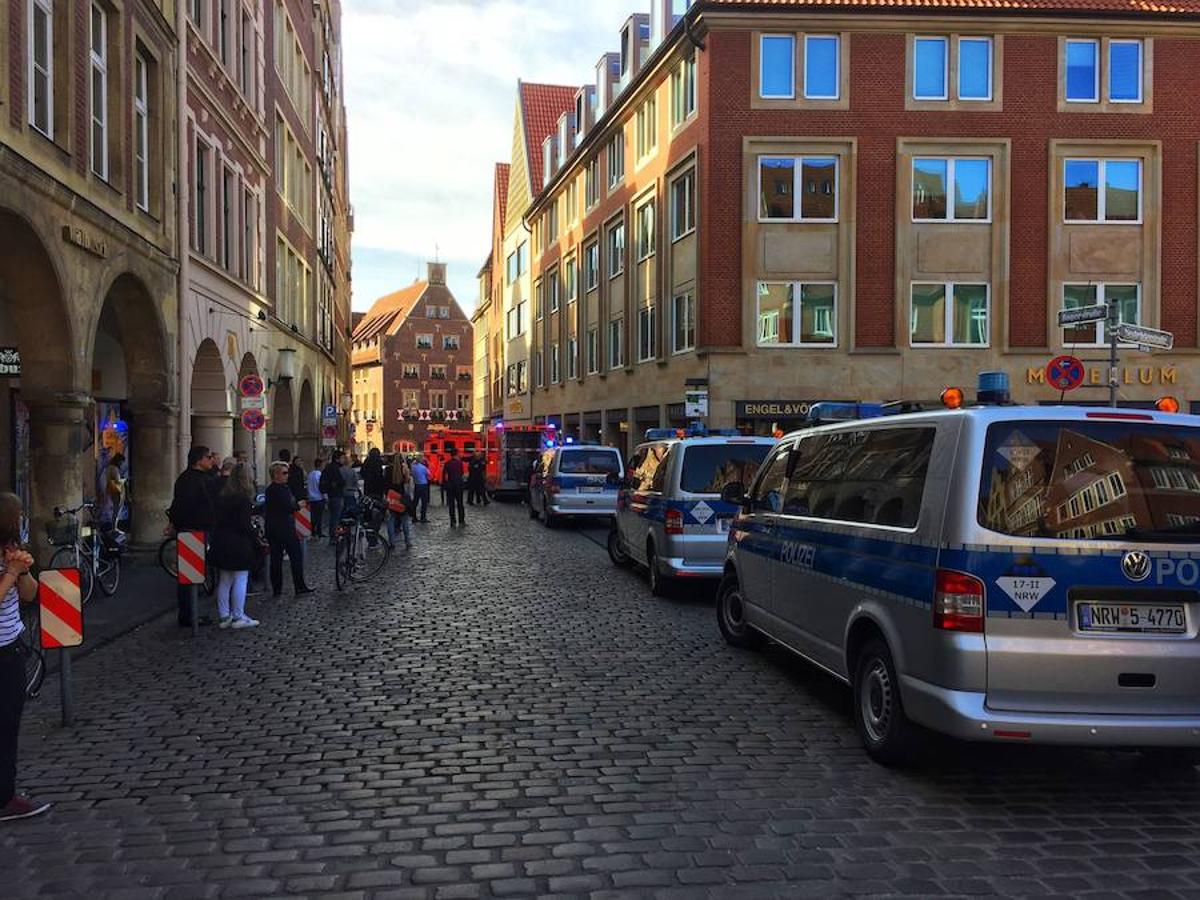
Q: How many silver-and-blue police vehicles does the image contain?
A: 3